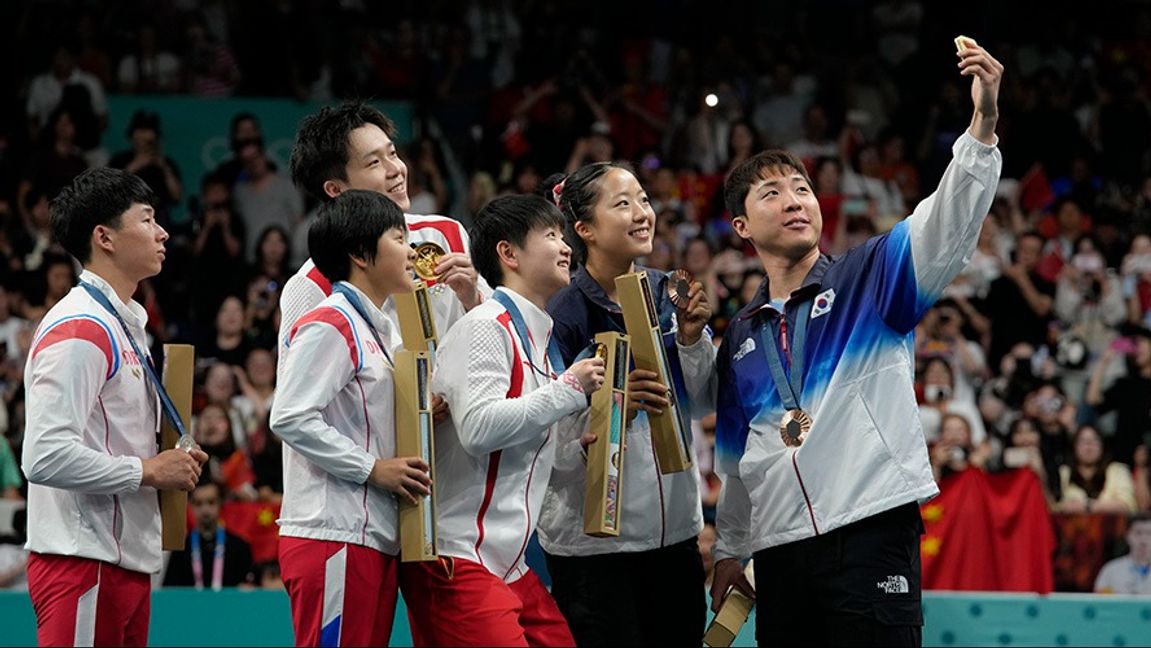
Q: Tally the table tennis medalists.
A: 6